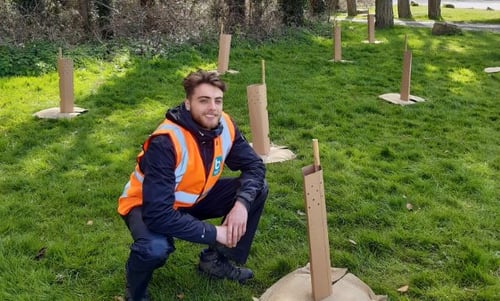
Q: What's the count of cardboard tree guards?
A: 7